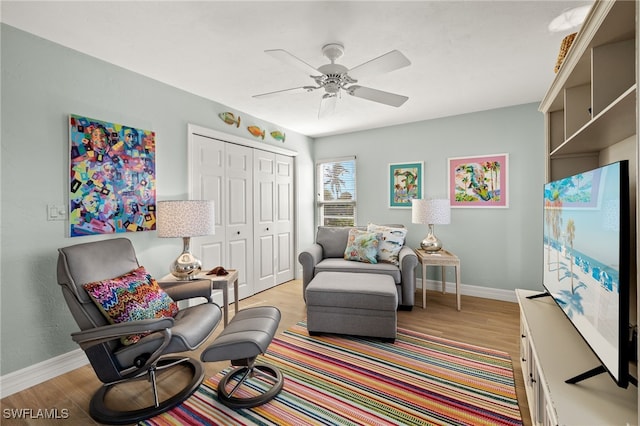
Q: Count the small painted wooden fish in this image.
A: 3